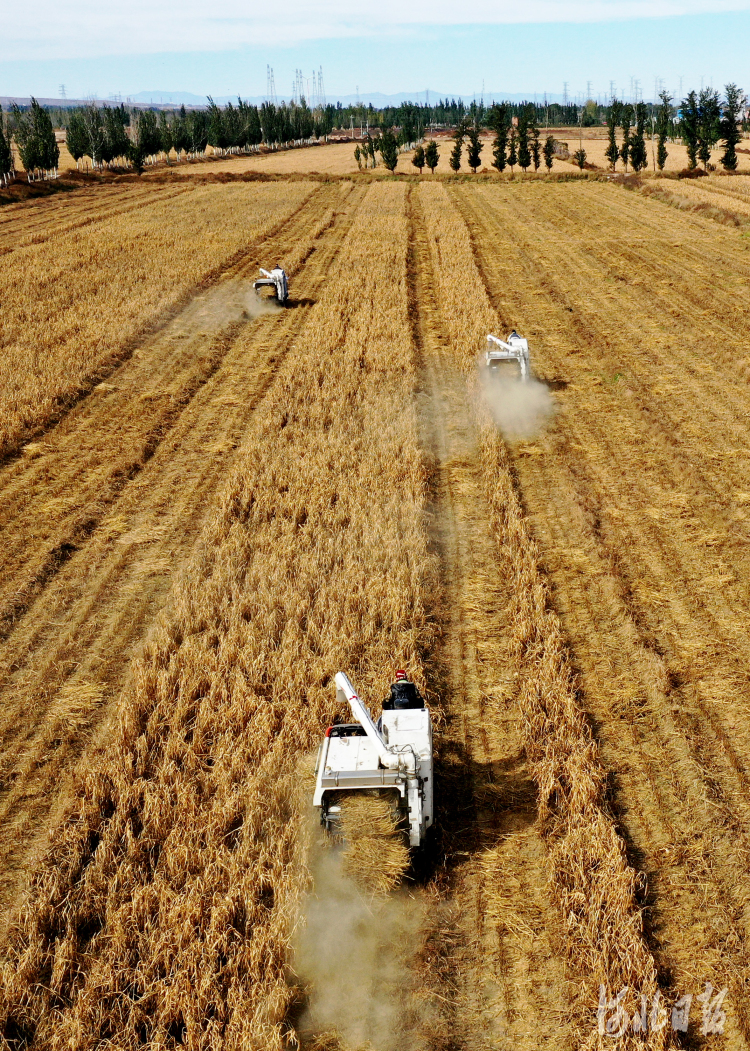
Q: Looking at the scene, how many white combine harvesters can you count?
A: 3